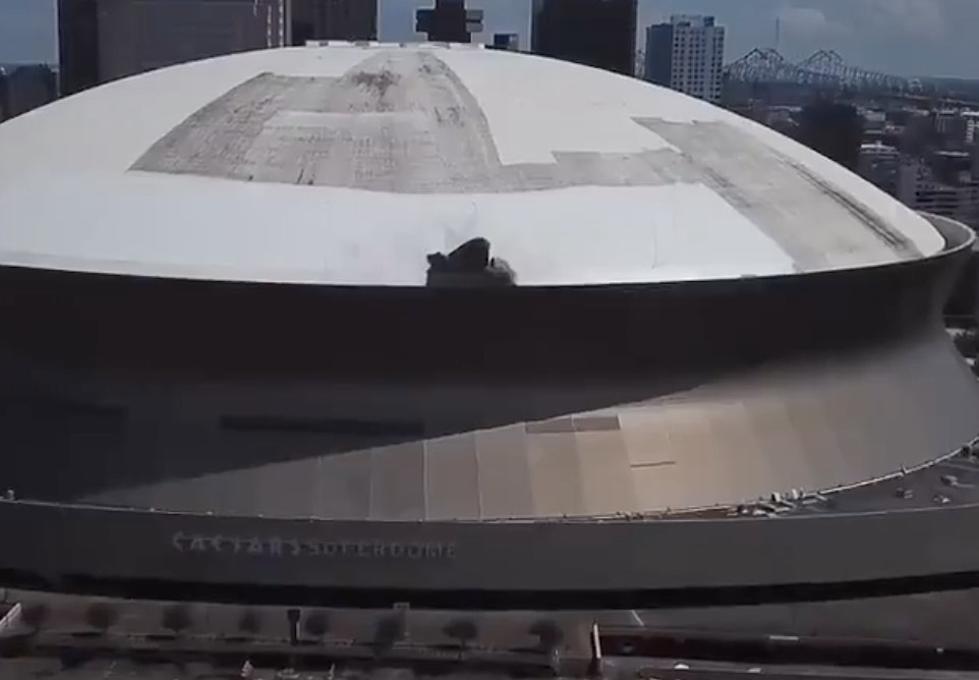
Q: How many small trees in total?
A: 8